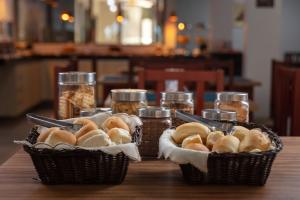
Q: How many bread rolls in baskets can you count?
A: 12